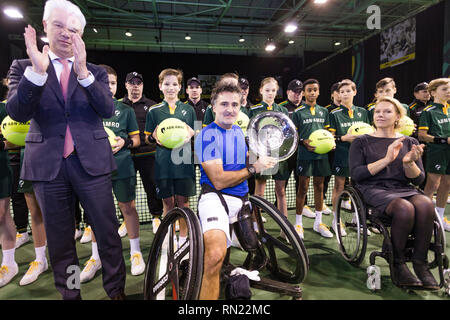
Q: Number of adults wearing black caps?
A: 6